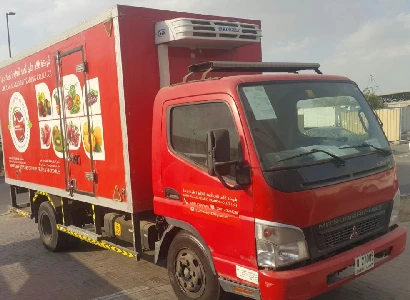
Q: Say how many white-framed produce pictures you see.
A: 8